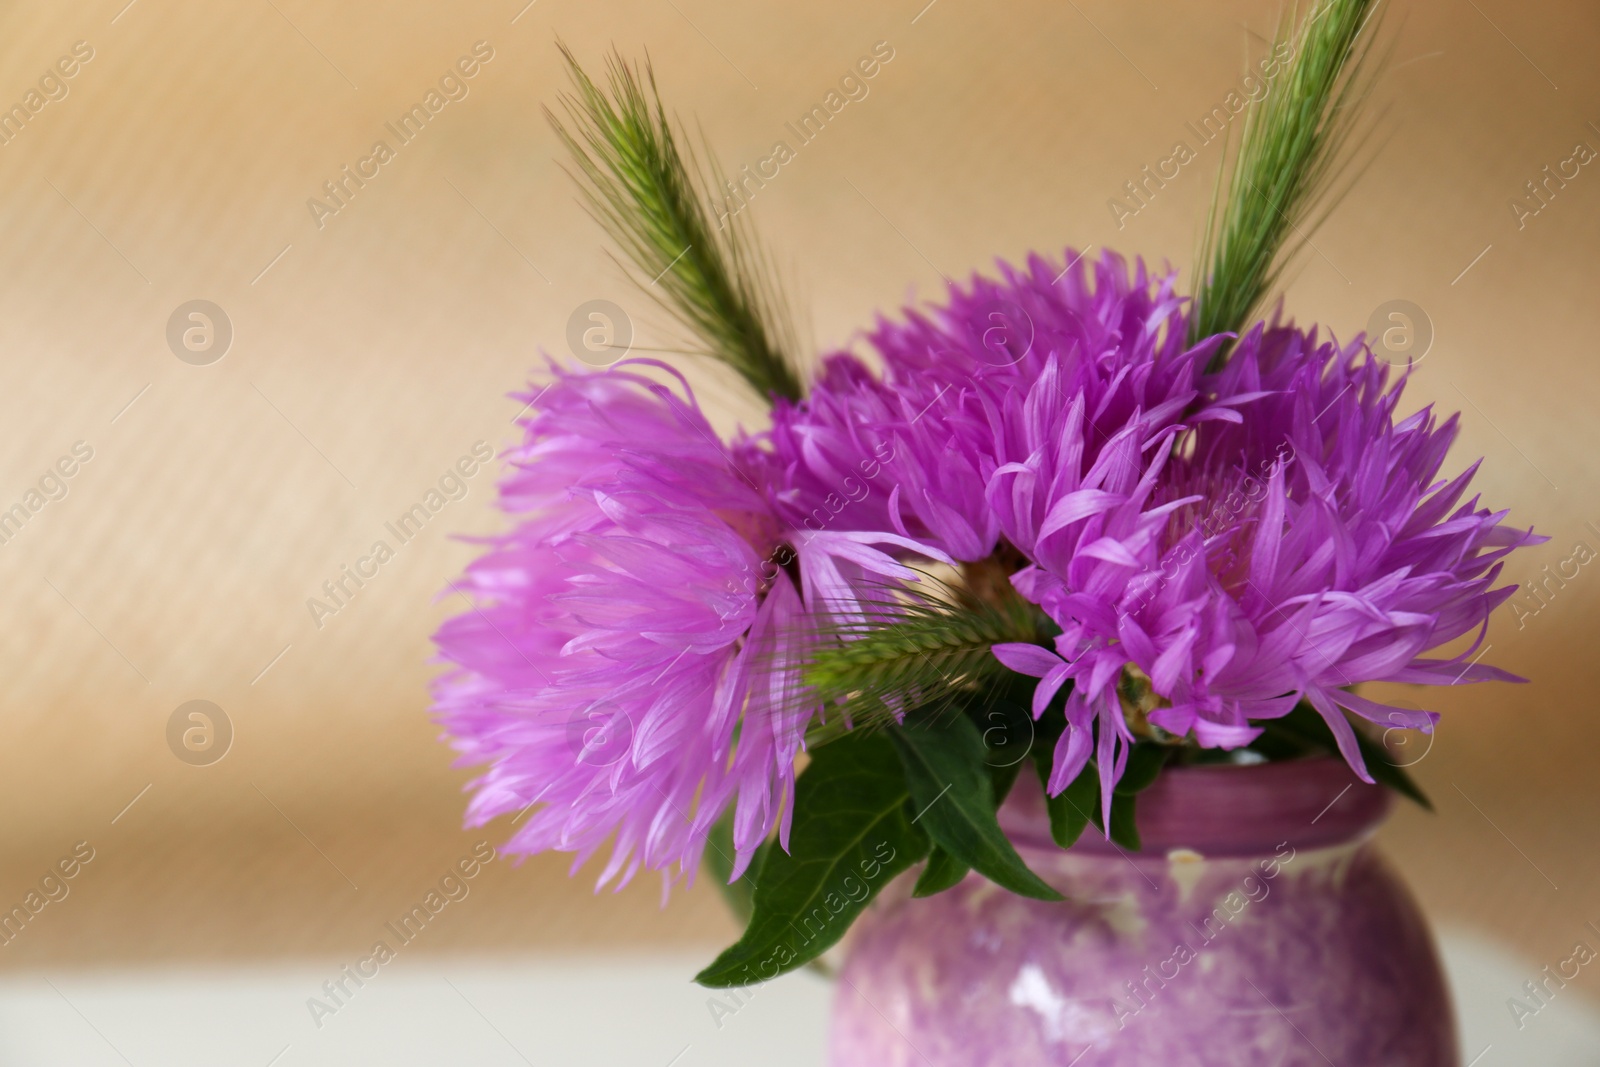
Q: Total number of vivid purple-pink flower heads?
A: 3